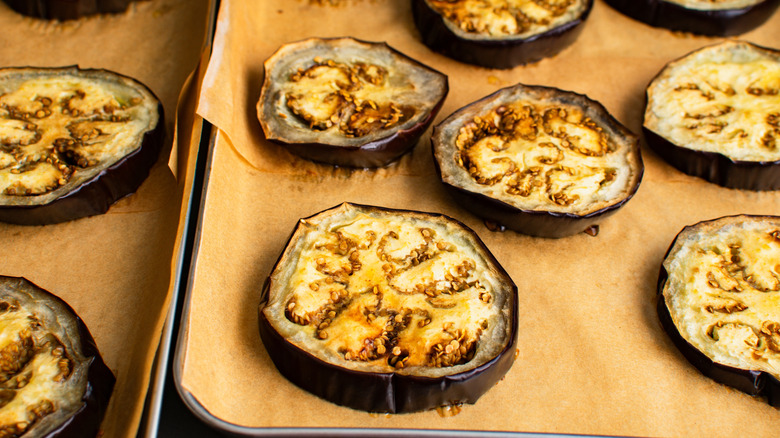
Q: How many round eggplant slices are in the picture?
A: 10